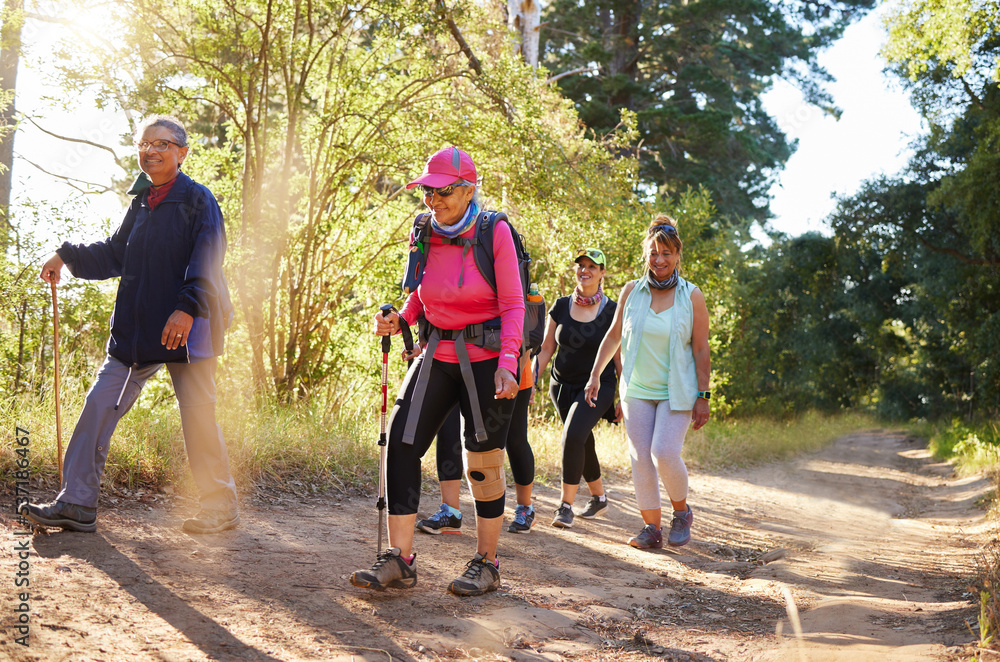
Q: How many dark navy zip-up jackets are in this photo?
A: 1